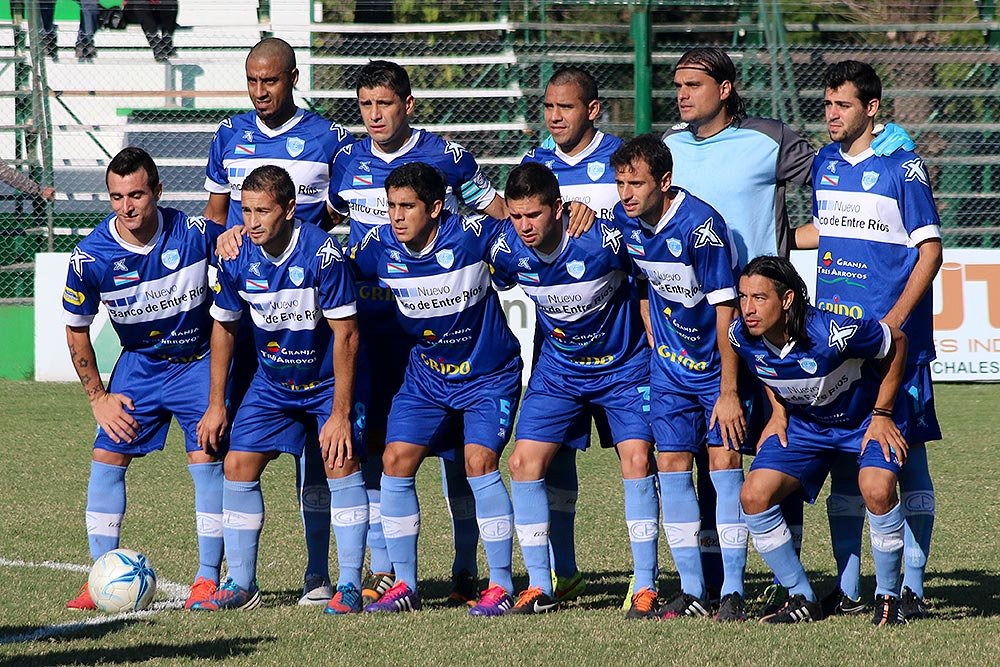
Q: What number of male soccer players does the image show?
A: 11